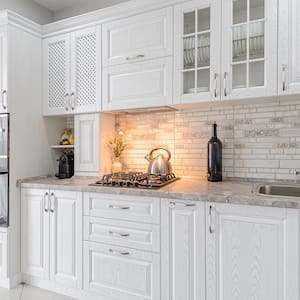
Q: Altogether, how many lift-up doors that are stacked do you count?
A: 2